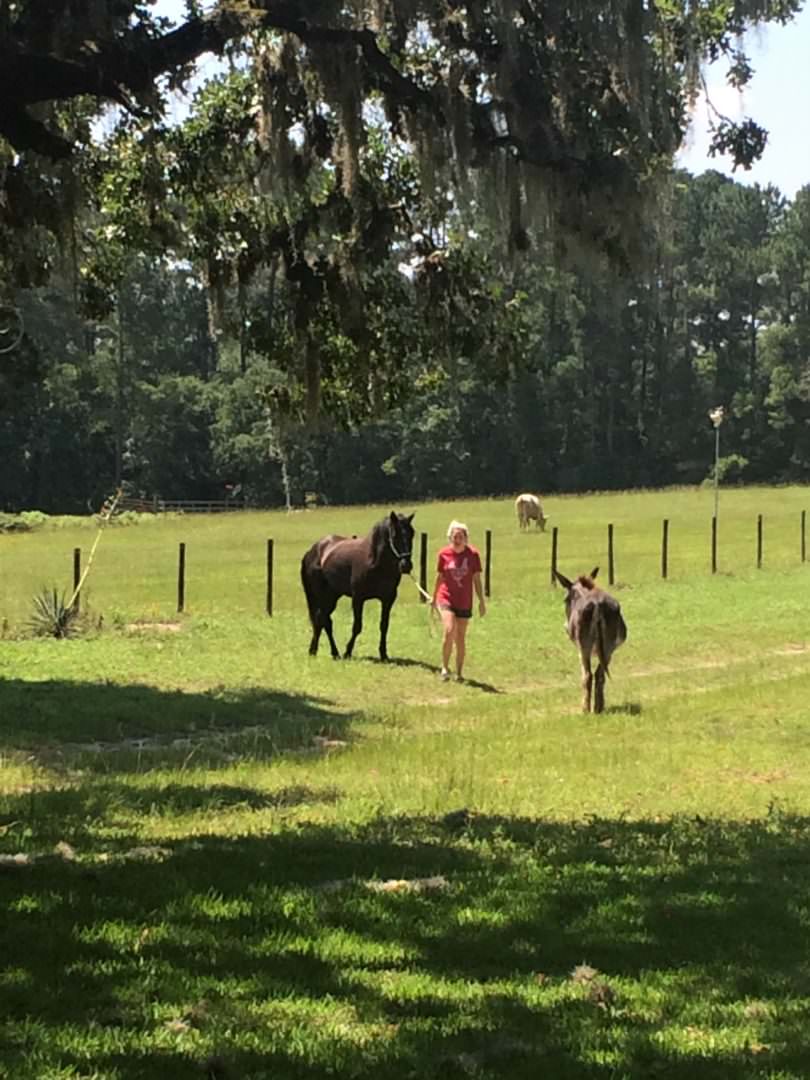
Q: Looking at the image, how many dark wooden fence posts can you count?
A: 11